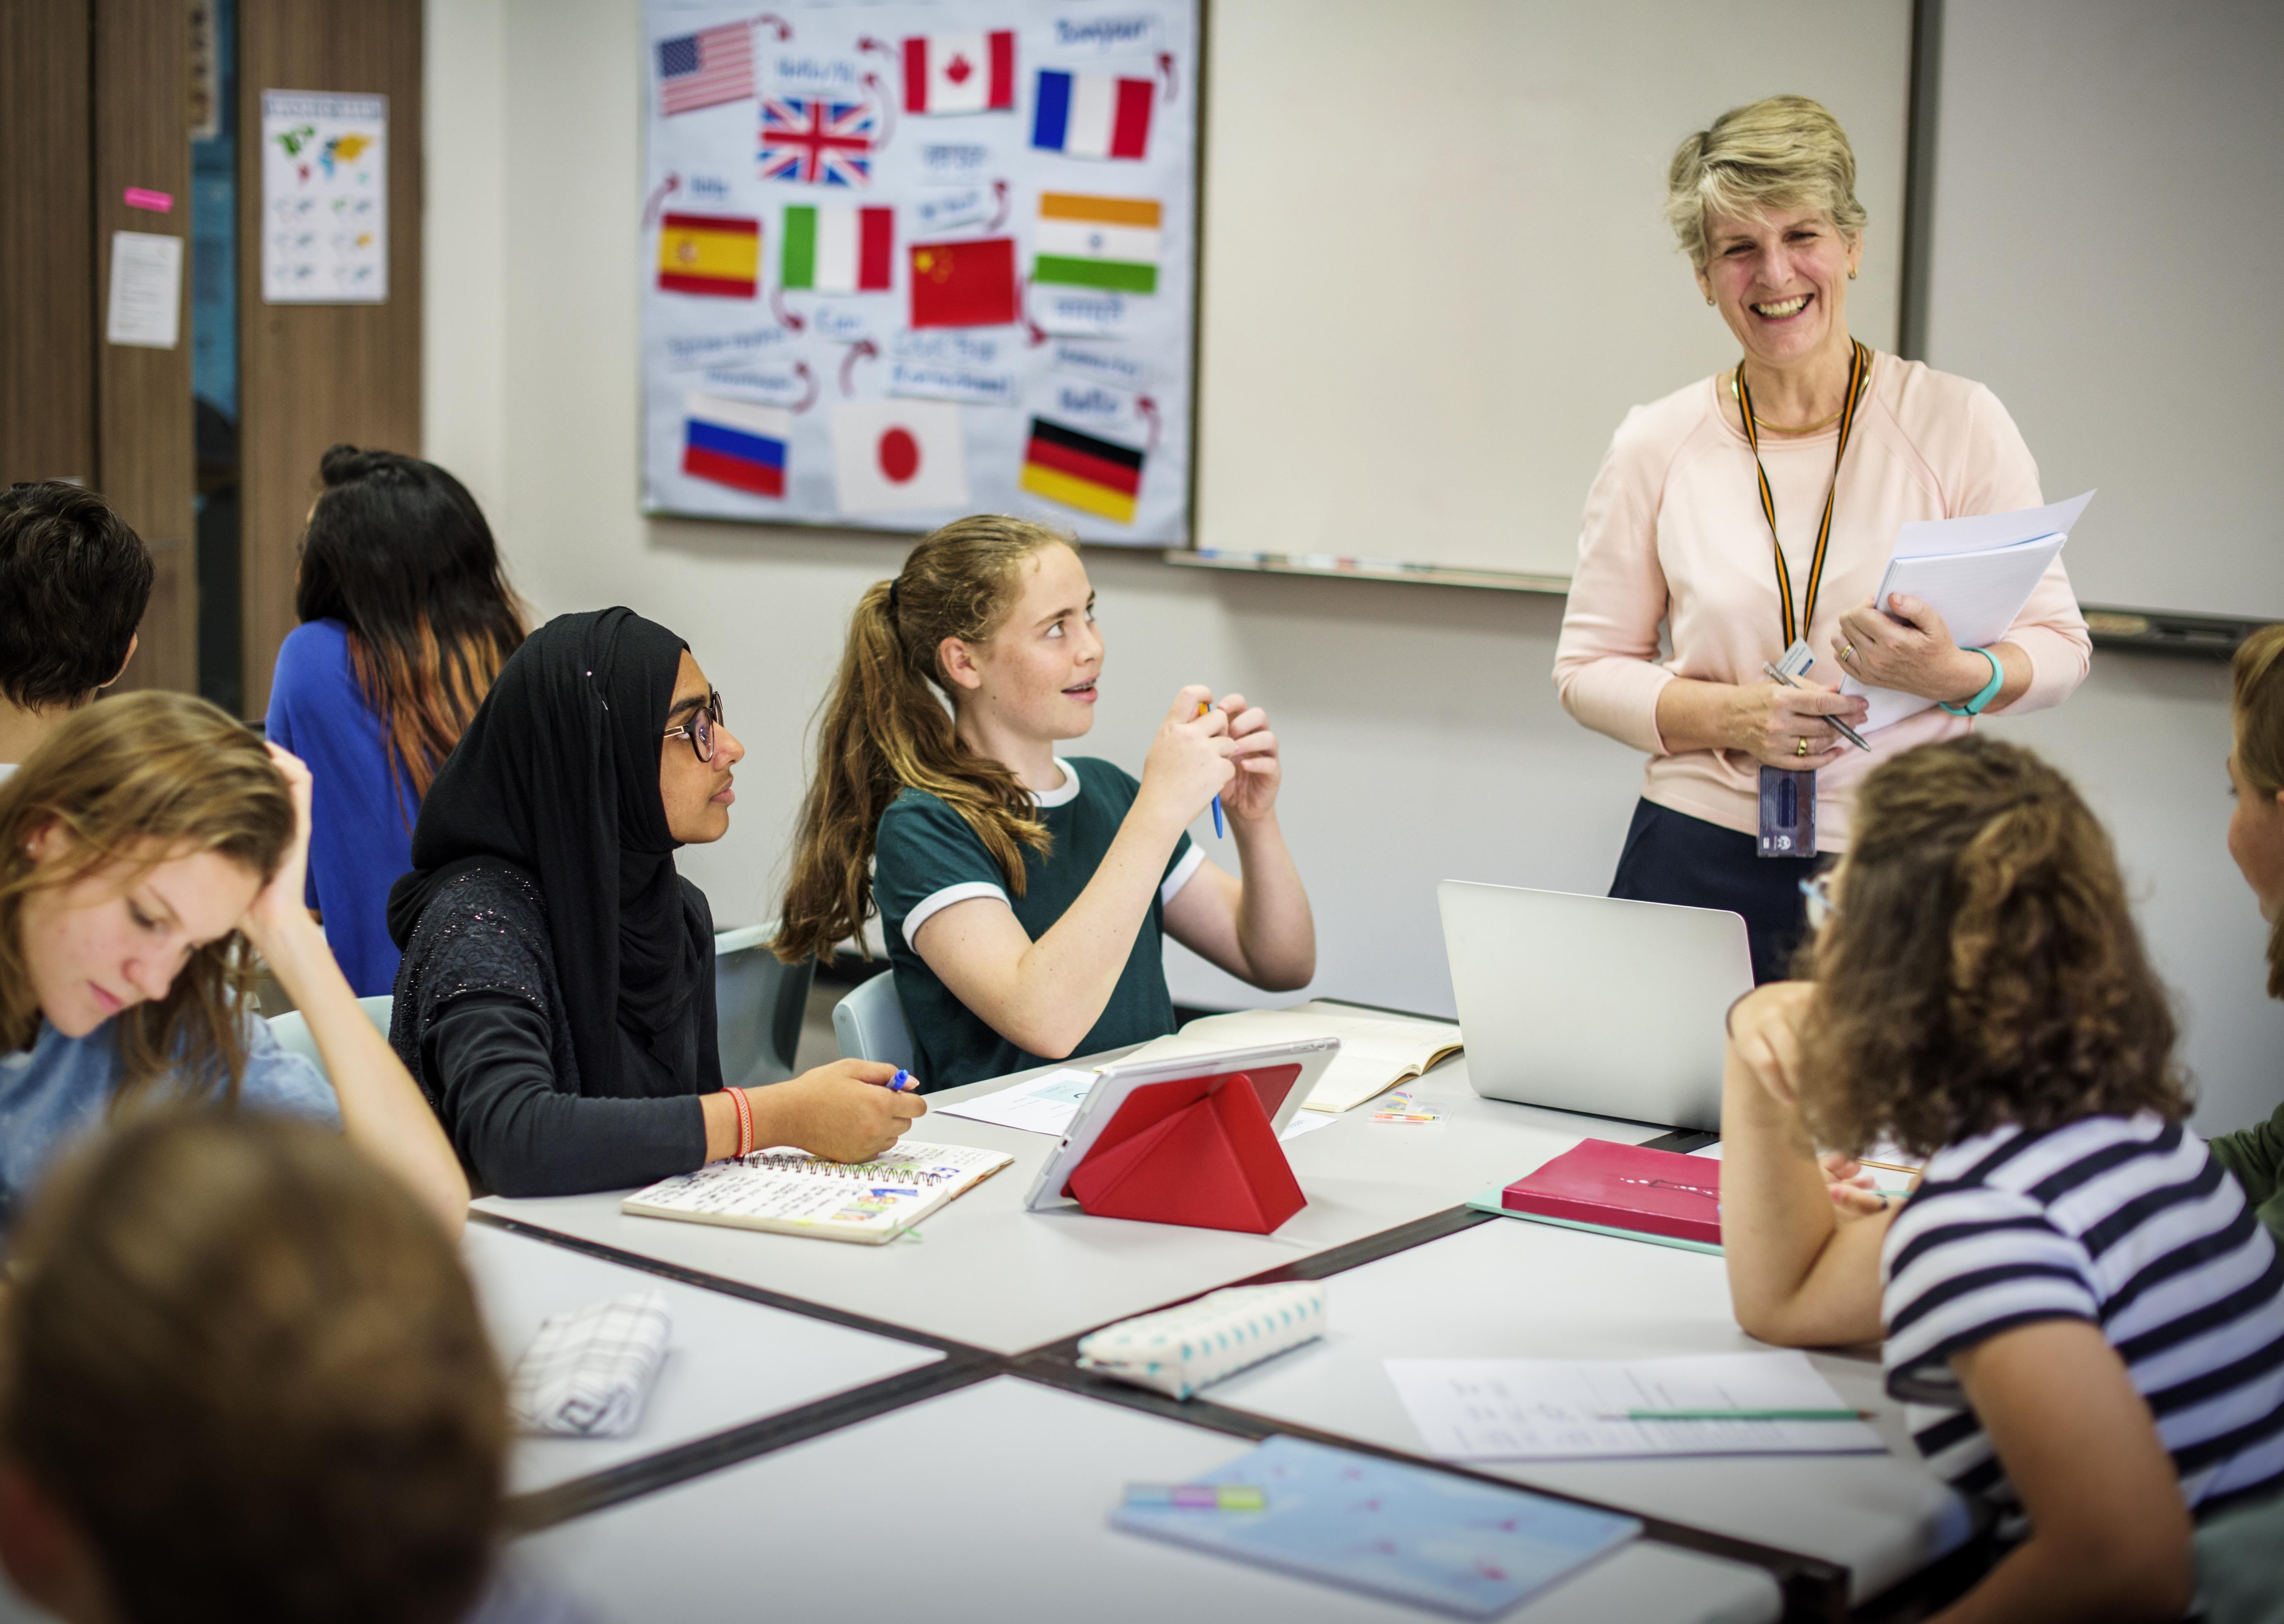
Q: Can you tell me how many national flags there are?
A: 11